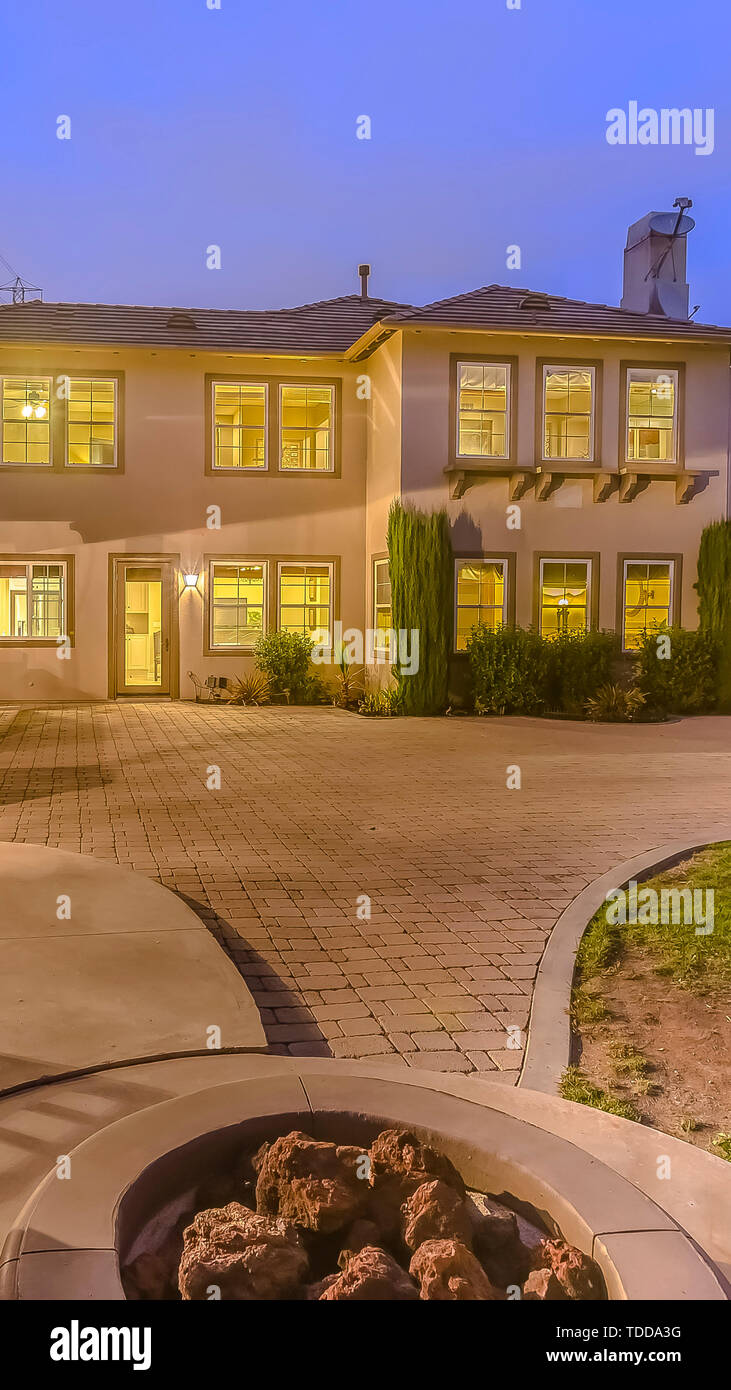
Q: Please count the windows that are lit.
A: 14